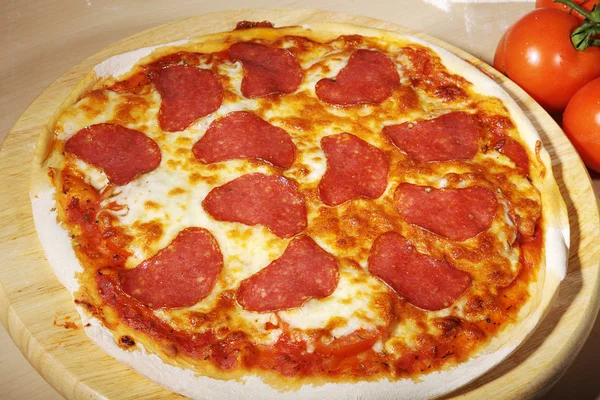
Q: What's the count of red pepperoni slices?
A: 12